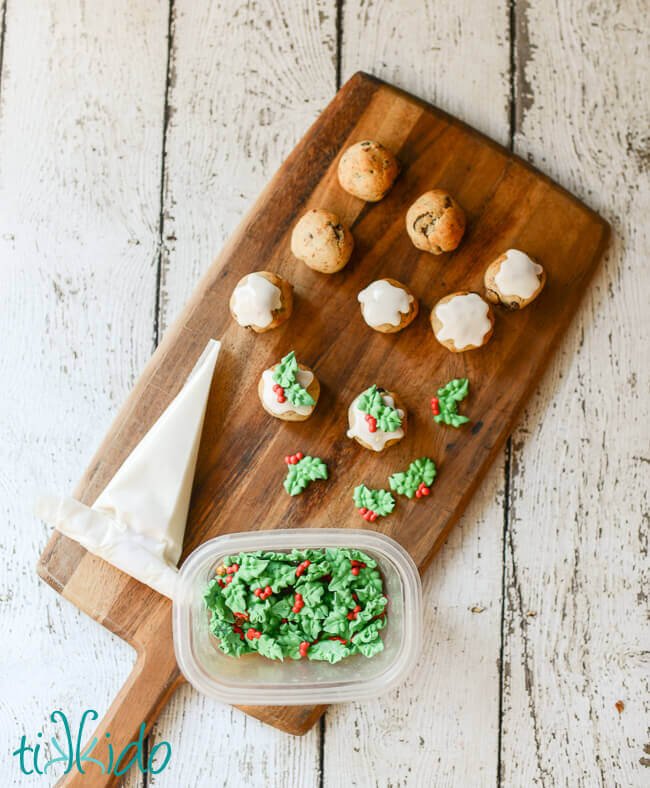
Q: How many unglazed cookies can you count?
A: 3